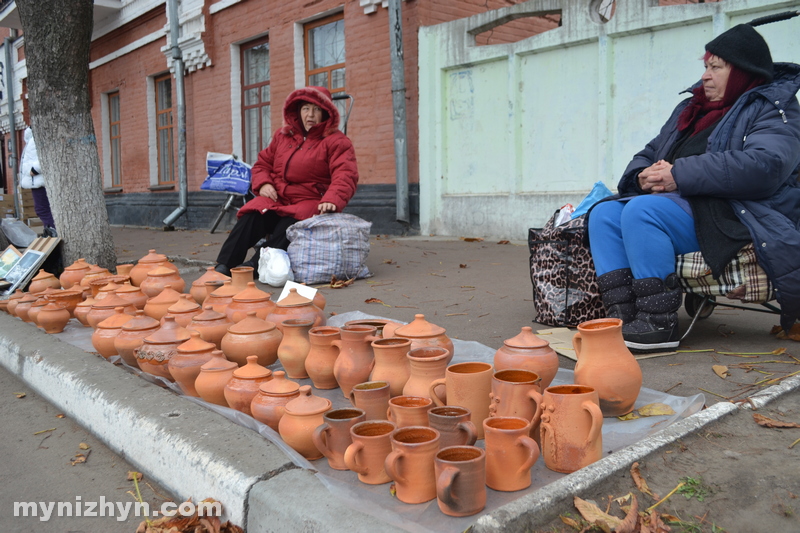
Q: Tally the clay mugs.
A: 11